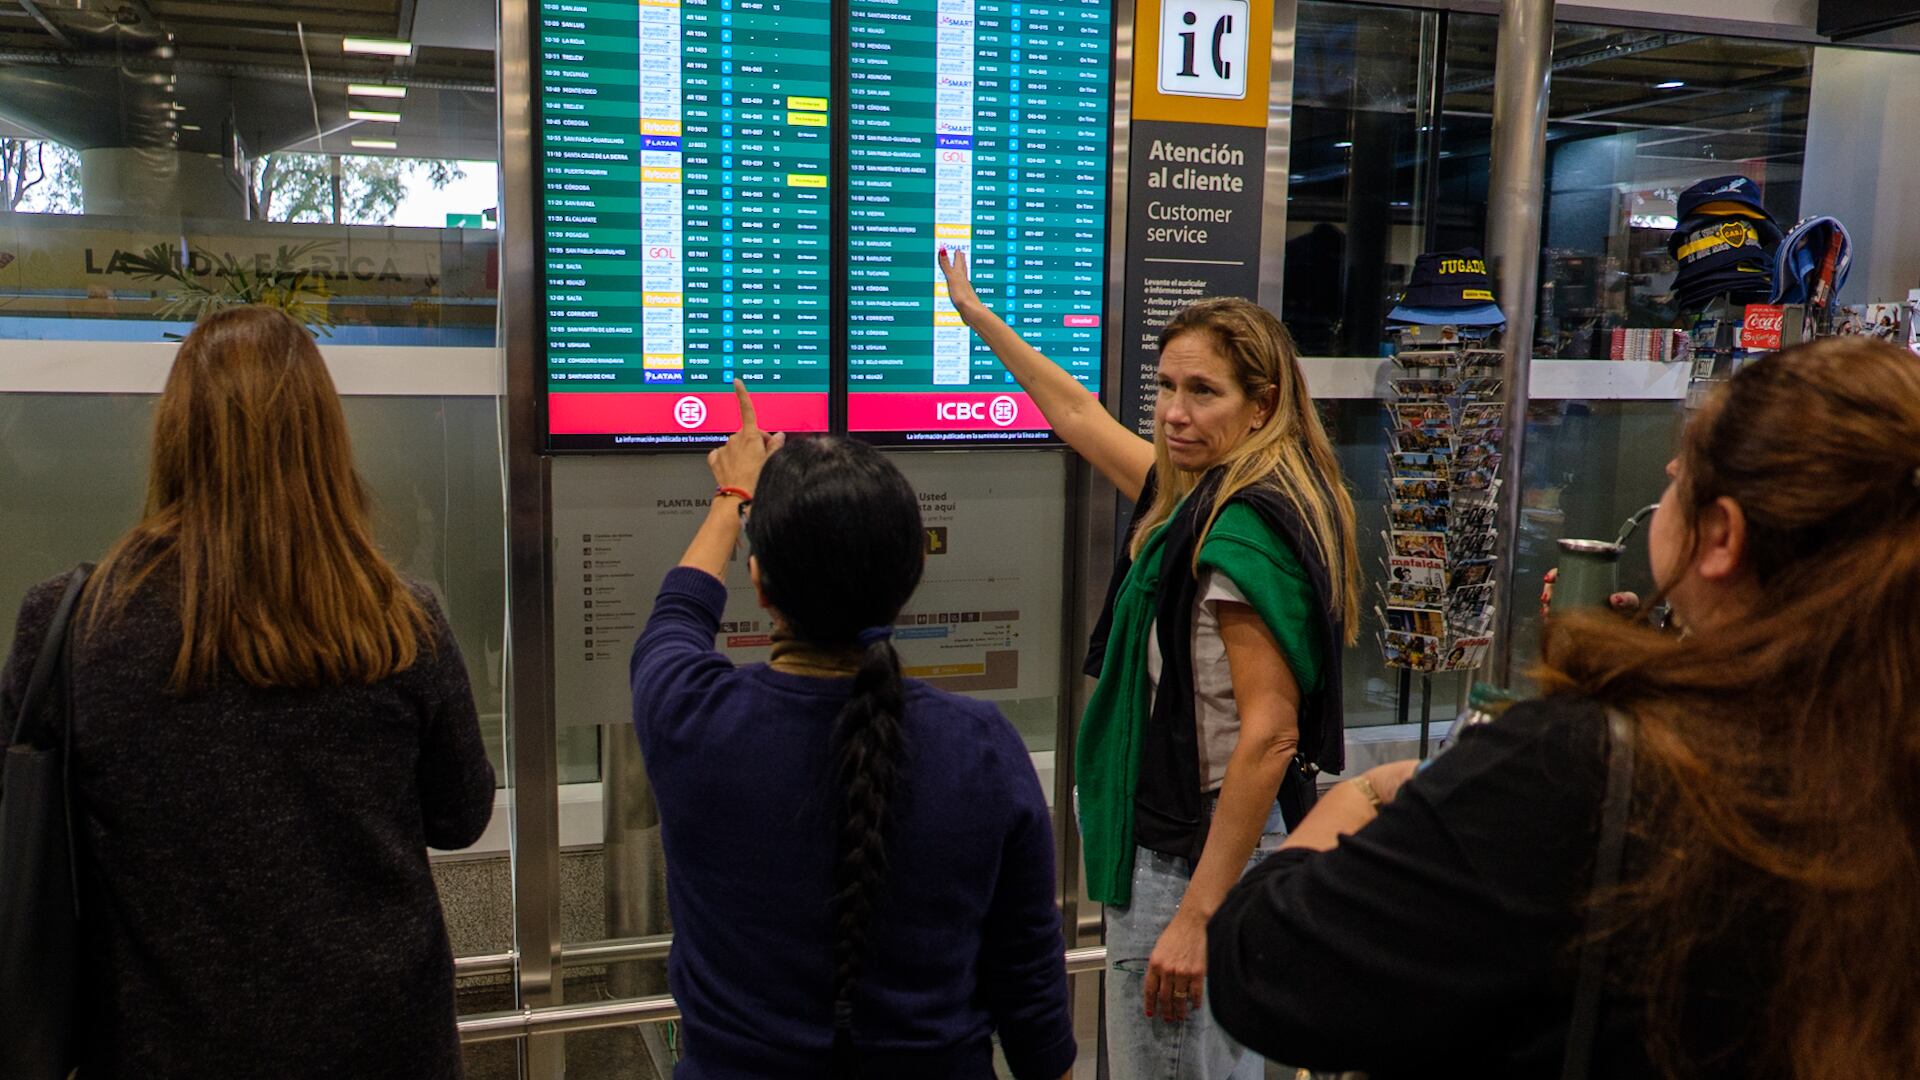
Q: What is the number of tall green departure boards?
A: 2